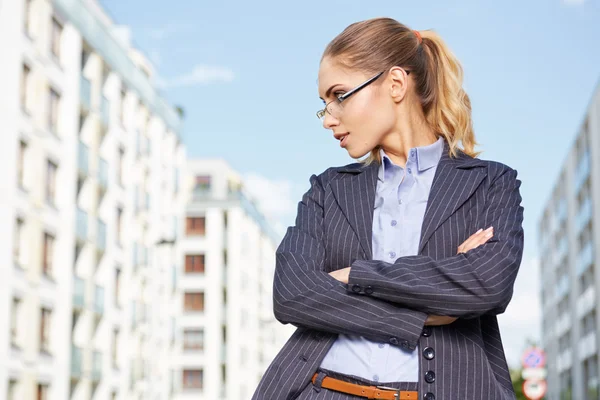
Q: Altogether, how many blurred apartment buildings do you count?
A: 3